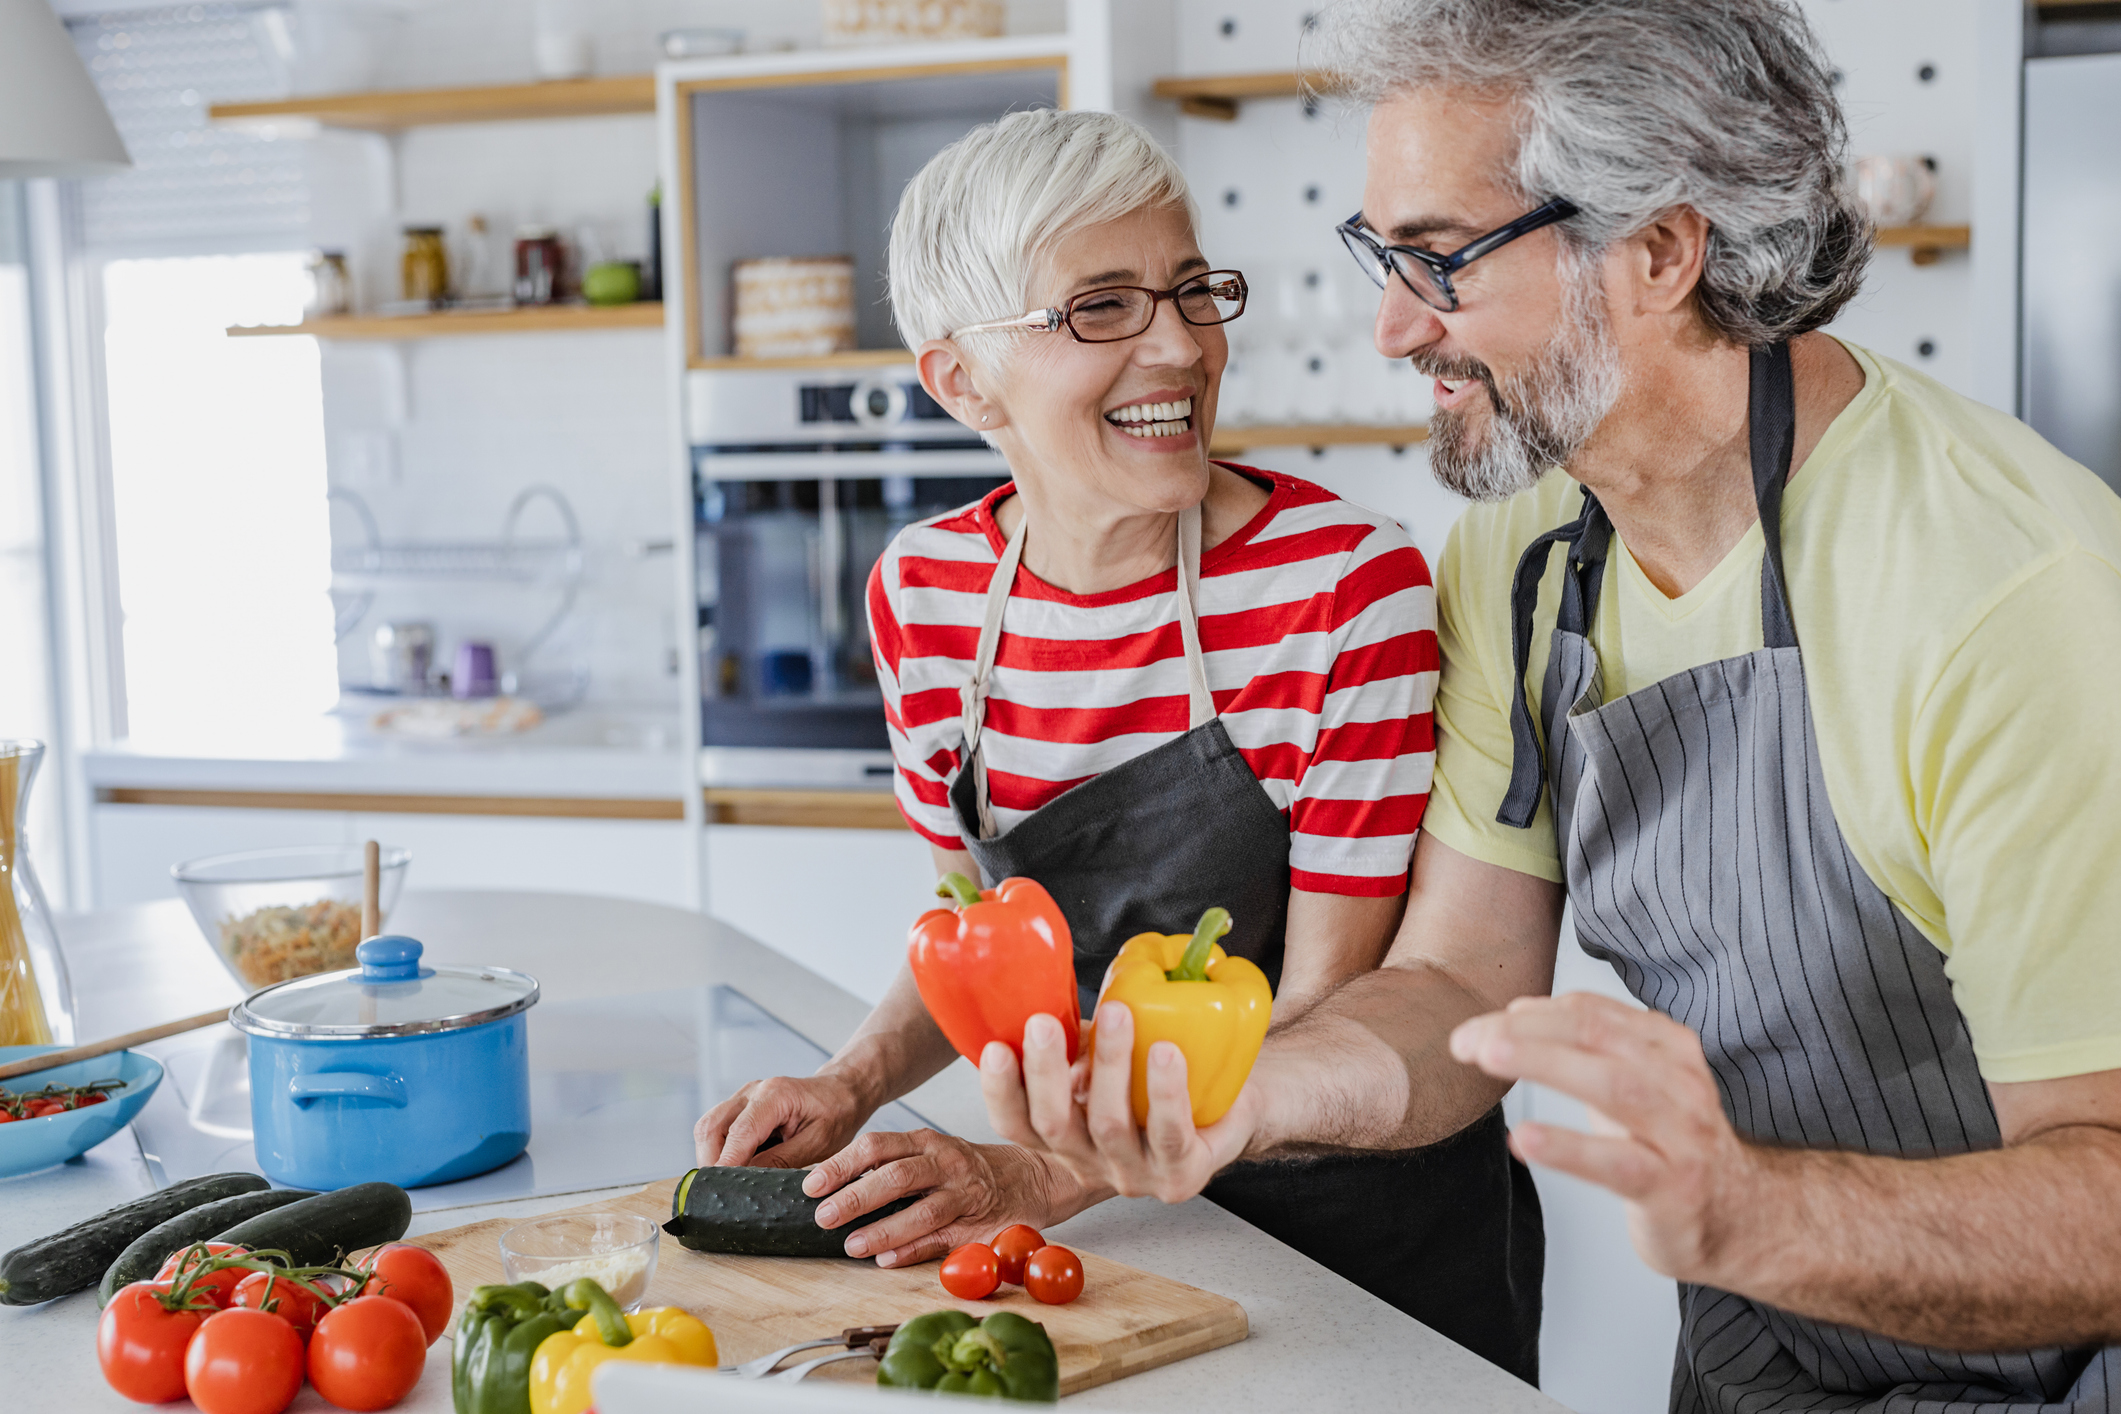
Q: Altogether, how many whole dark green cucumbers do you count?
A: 3